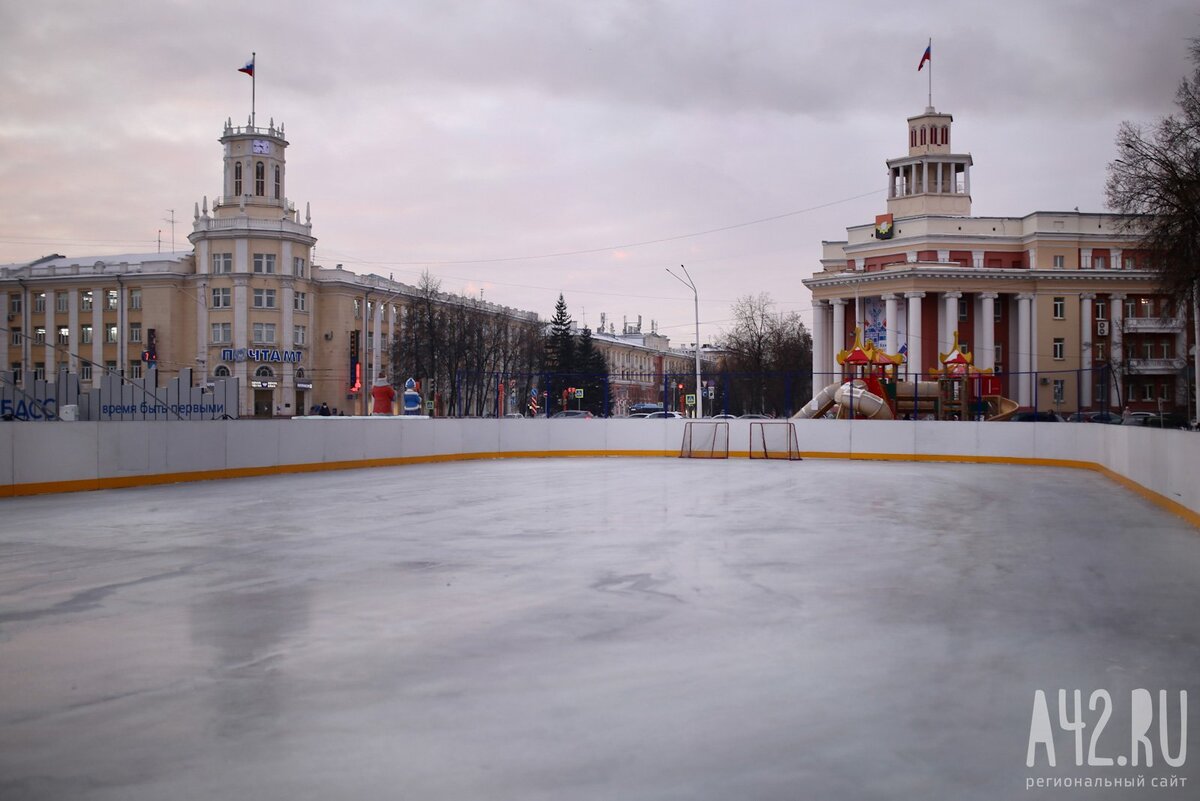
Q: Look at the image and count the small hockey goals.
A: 2